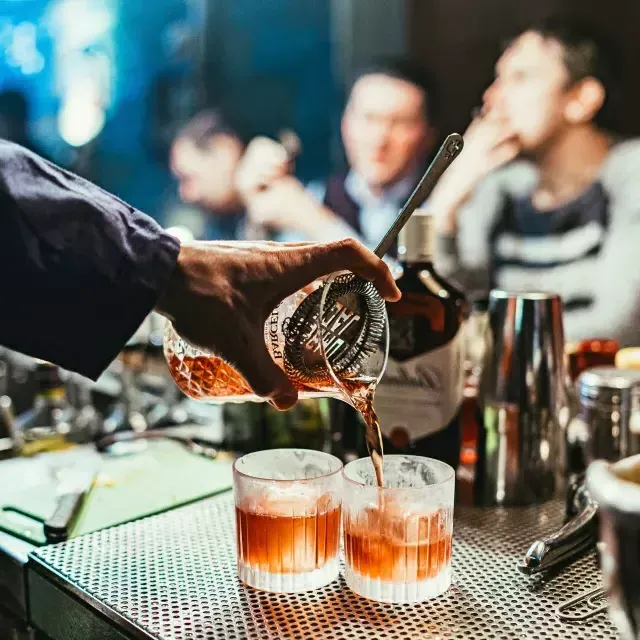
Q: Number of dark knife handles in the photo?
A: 1